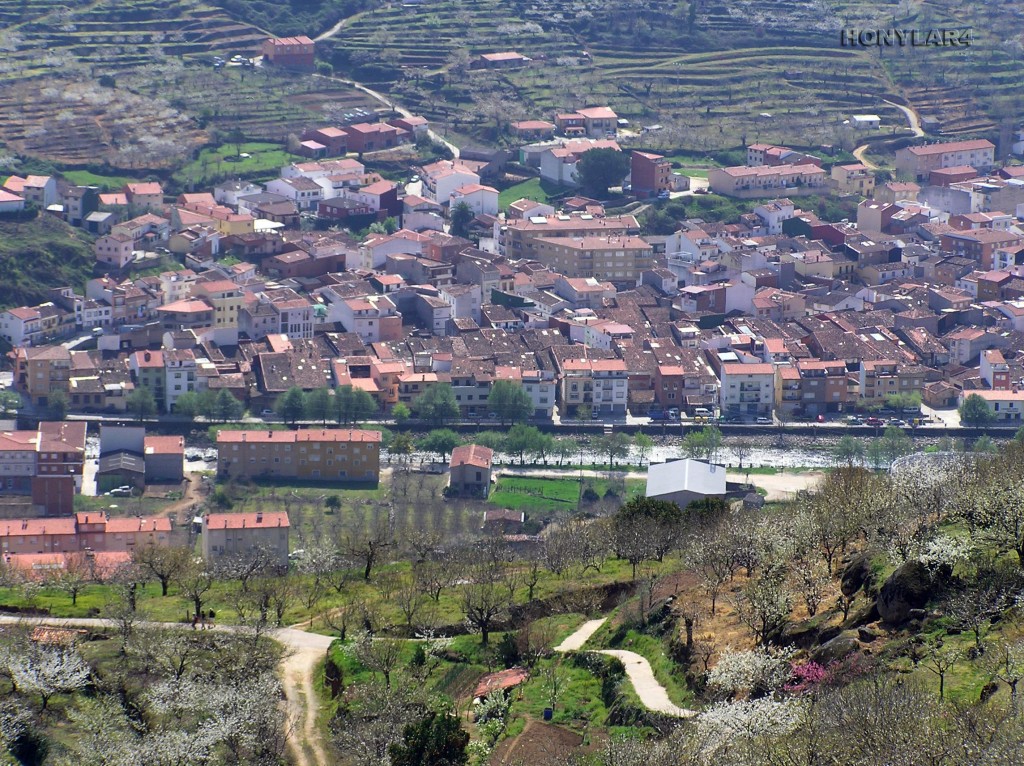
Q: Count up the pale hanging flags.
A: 0